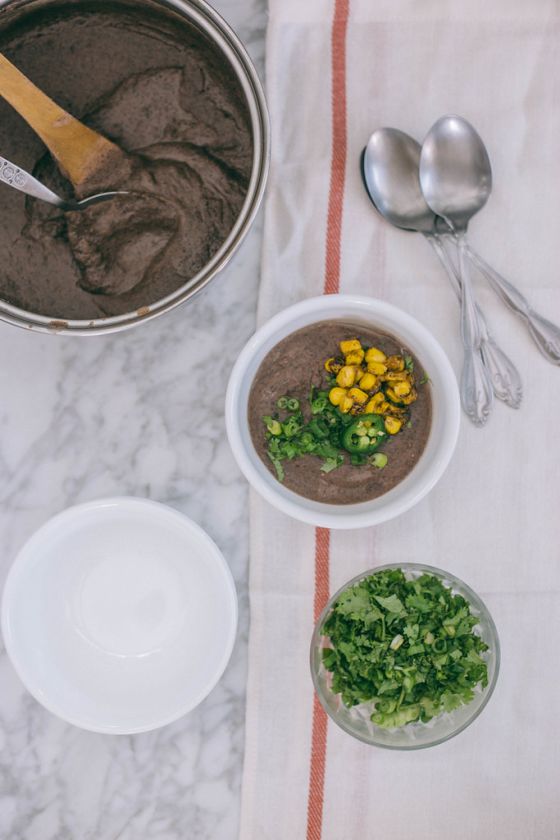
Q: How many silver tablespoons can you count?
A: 3